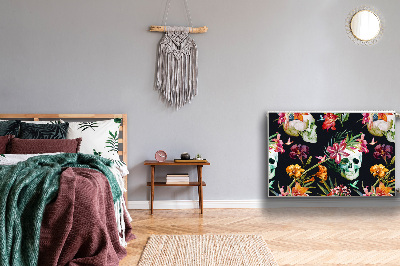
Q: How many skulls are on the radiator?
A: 4